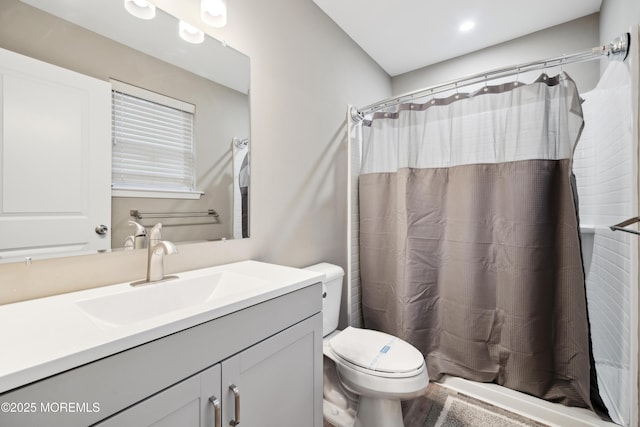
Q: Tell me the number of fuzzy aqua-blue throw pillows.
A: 0